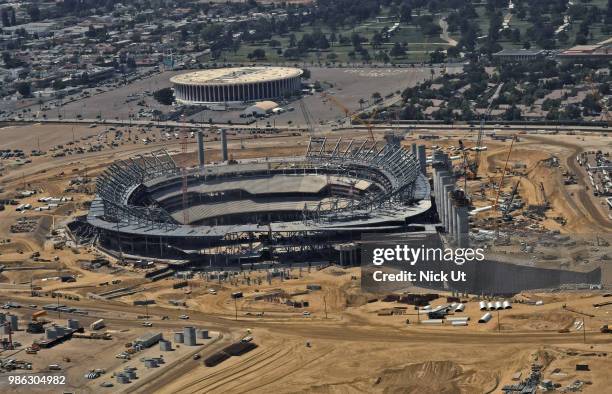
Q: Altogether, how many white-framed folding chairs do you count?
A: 0